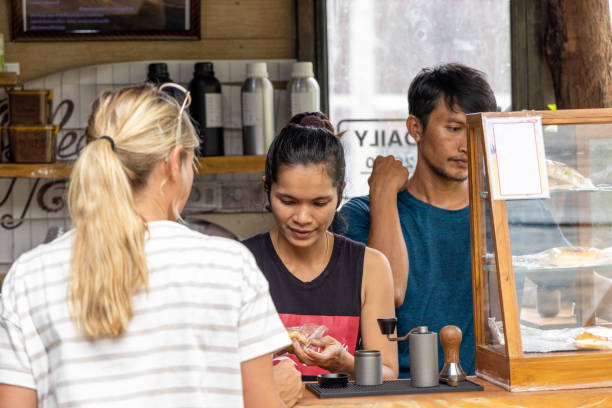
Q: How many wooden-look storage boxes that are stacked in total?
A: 2